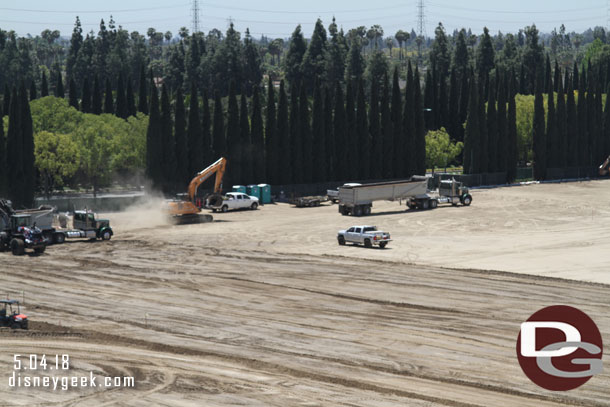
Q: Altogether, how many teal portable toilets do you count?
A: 3